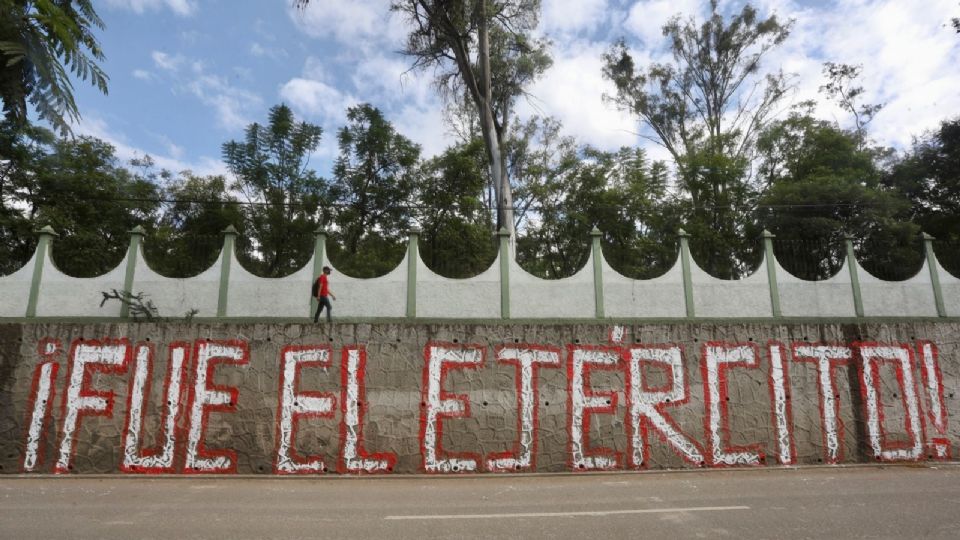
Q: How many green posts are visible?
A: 11